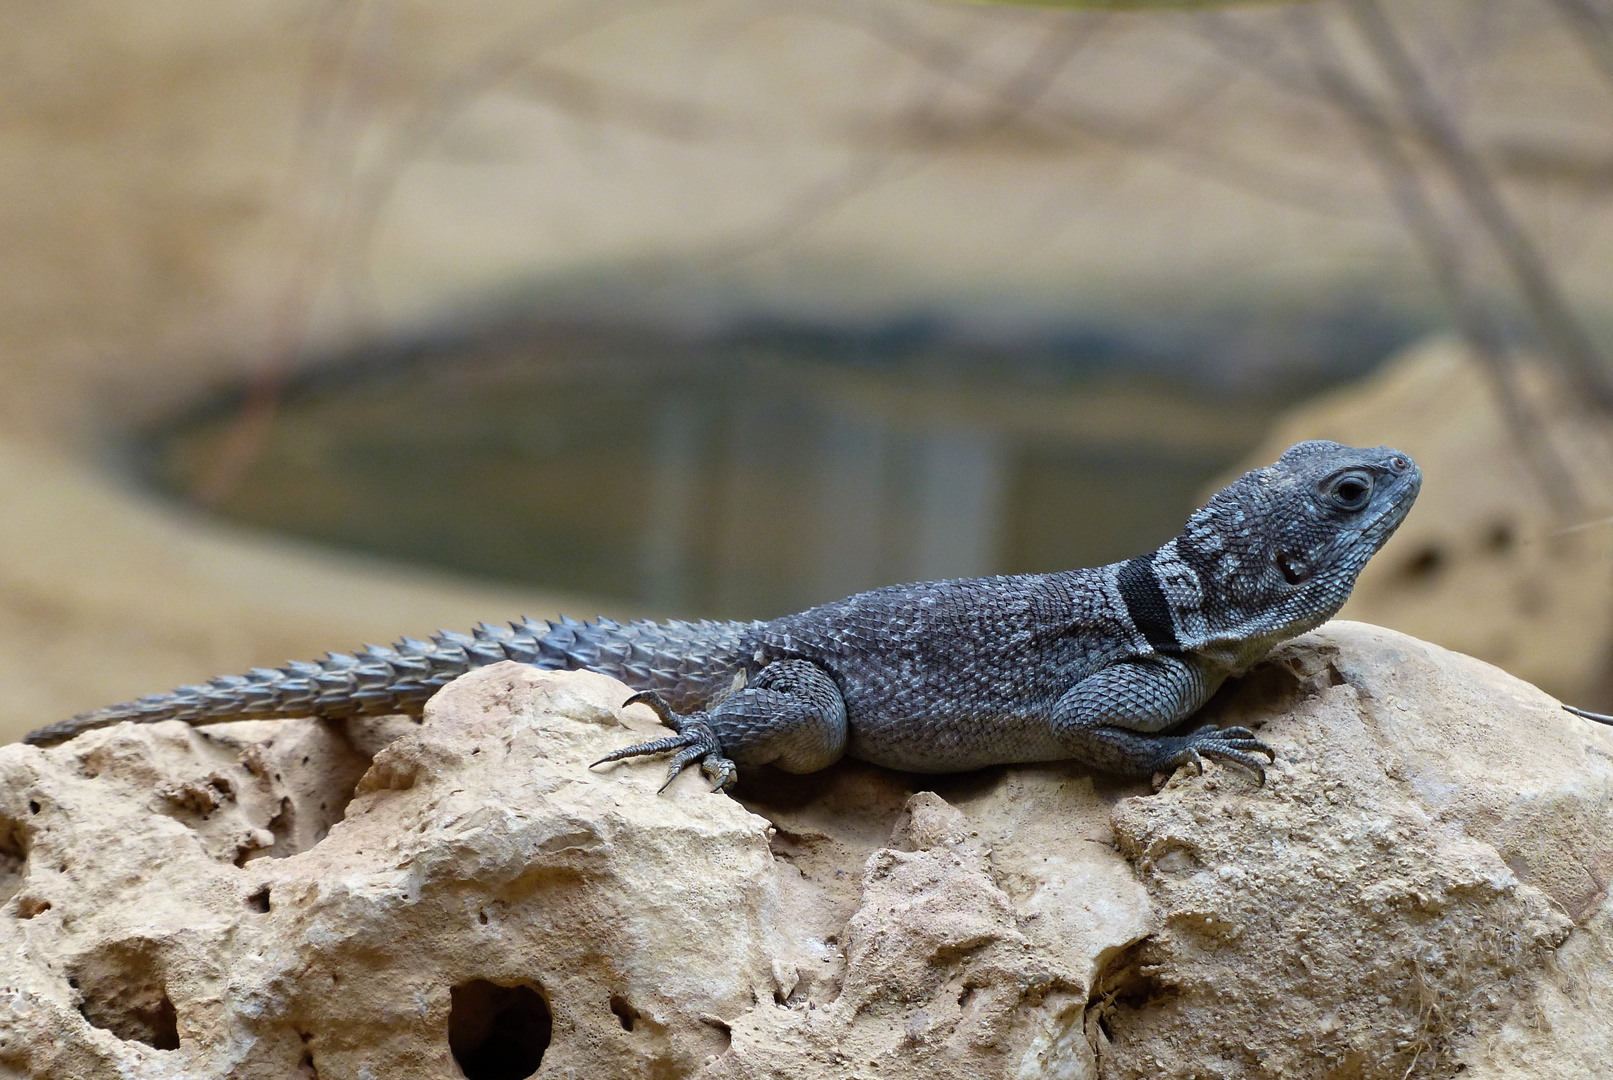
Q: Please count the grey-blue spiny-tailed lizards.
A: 1